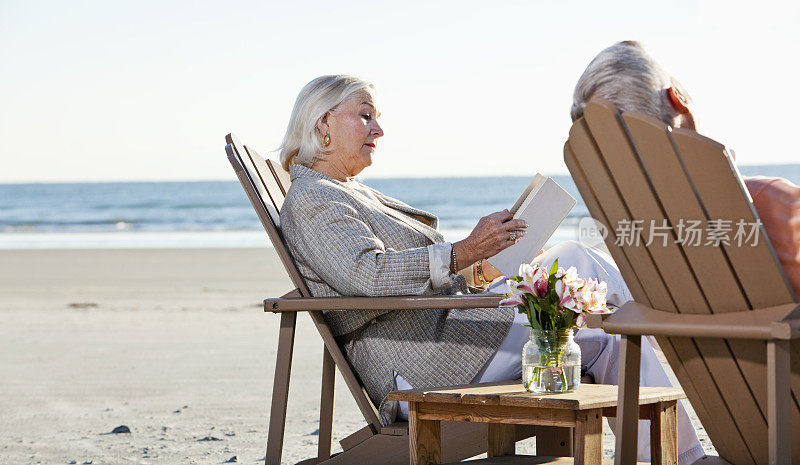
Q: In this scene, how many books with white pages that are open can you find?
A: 1